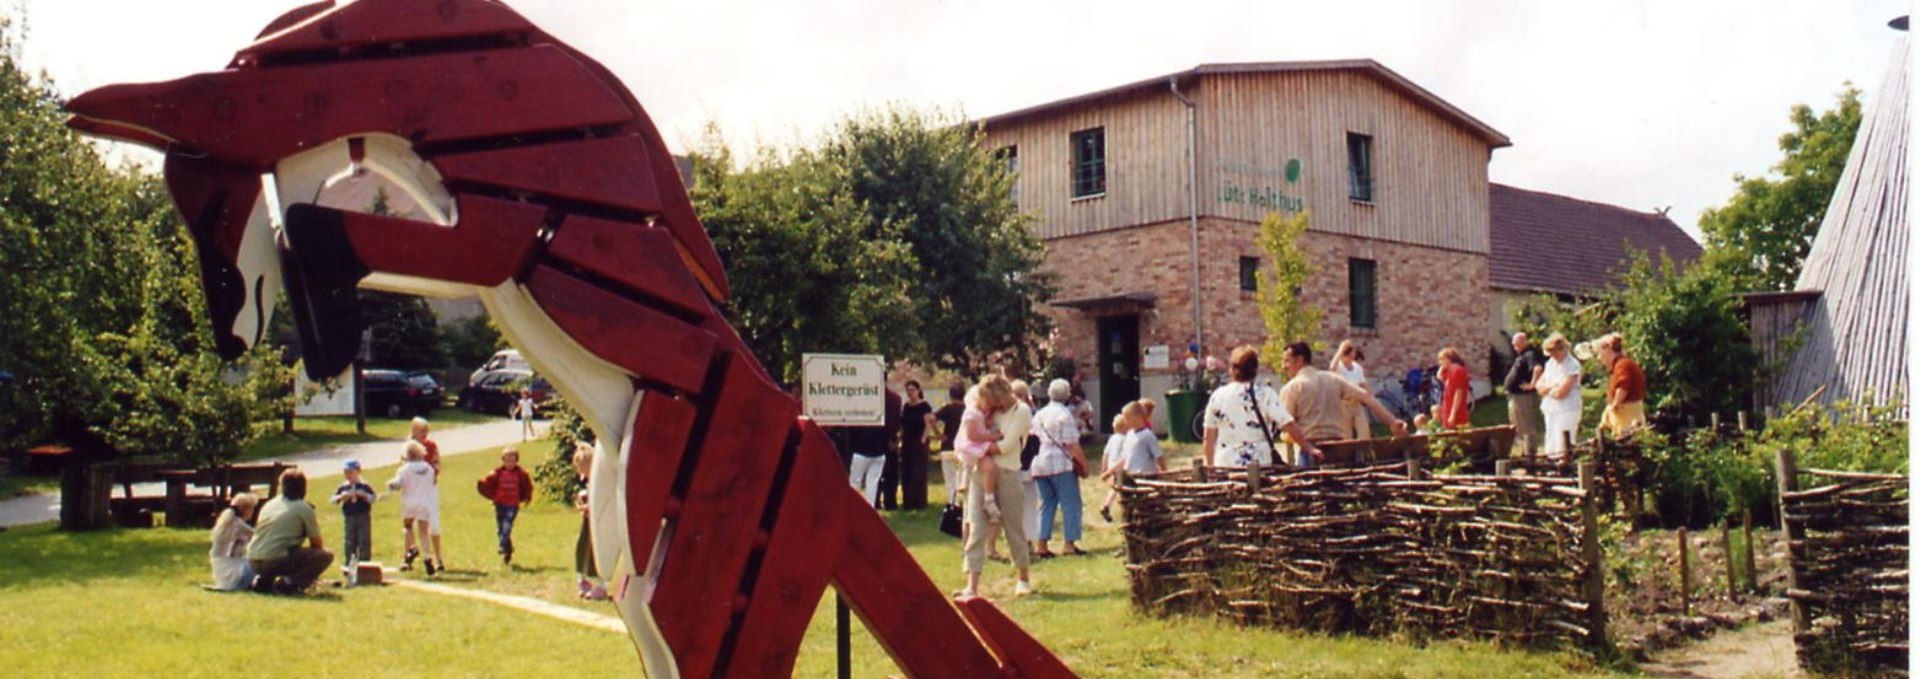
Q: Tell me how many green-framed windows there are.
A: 5